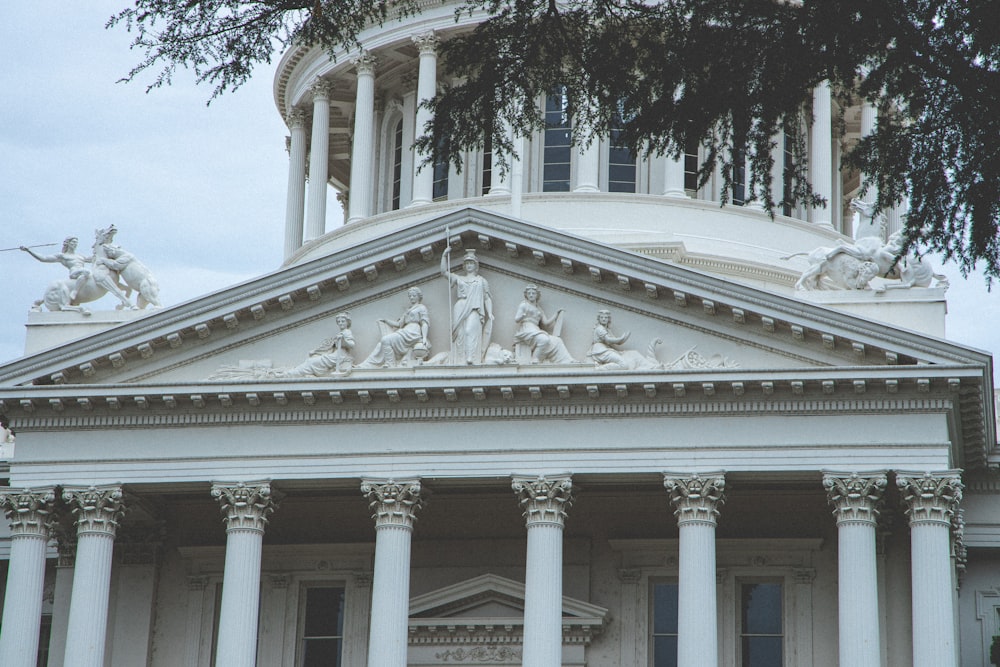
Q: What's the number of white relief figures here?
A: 5